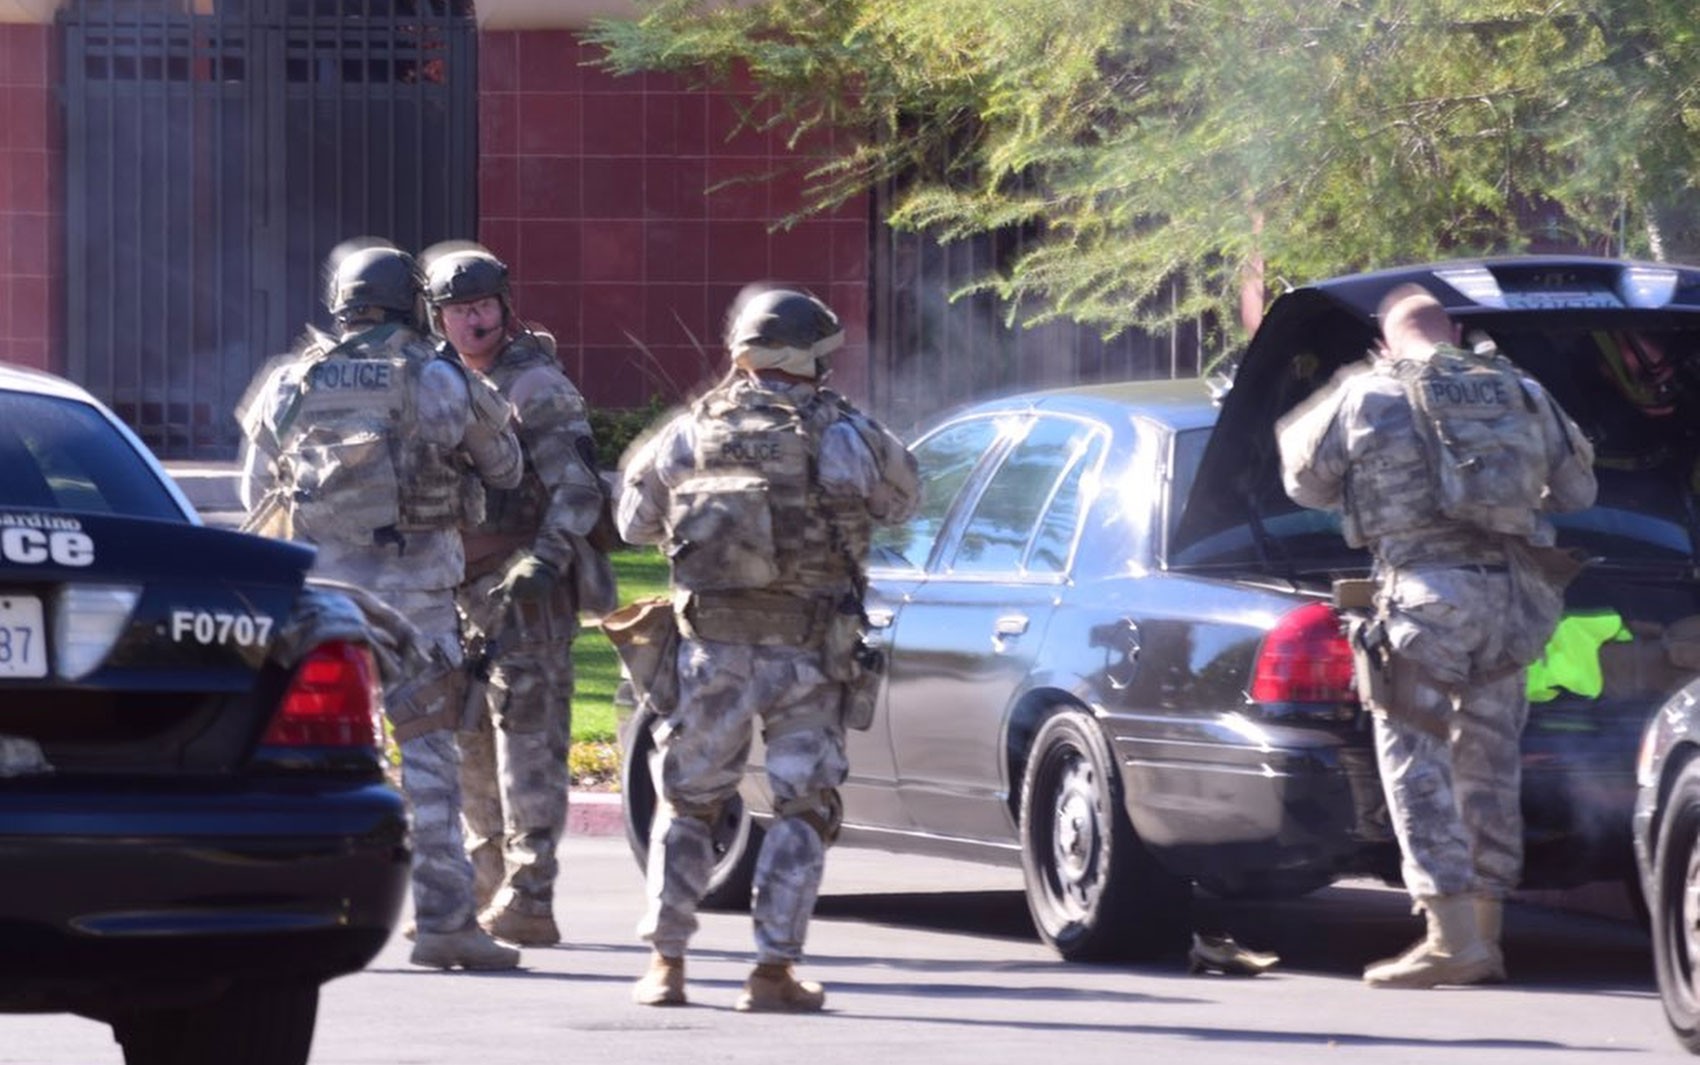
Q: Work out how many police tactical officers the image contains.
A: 4